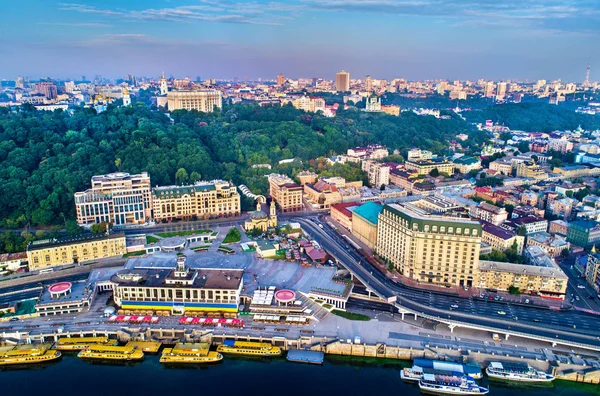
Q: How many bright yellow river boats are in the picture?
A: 5